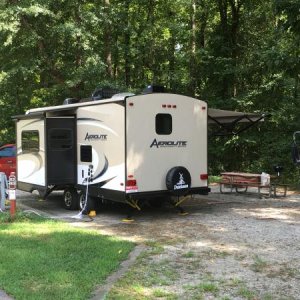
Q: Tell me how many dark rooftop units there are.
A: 3